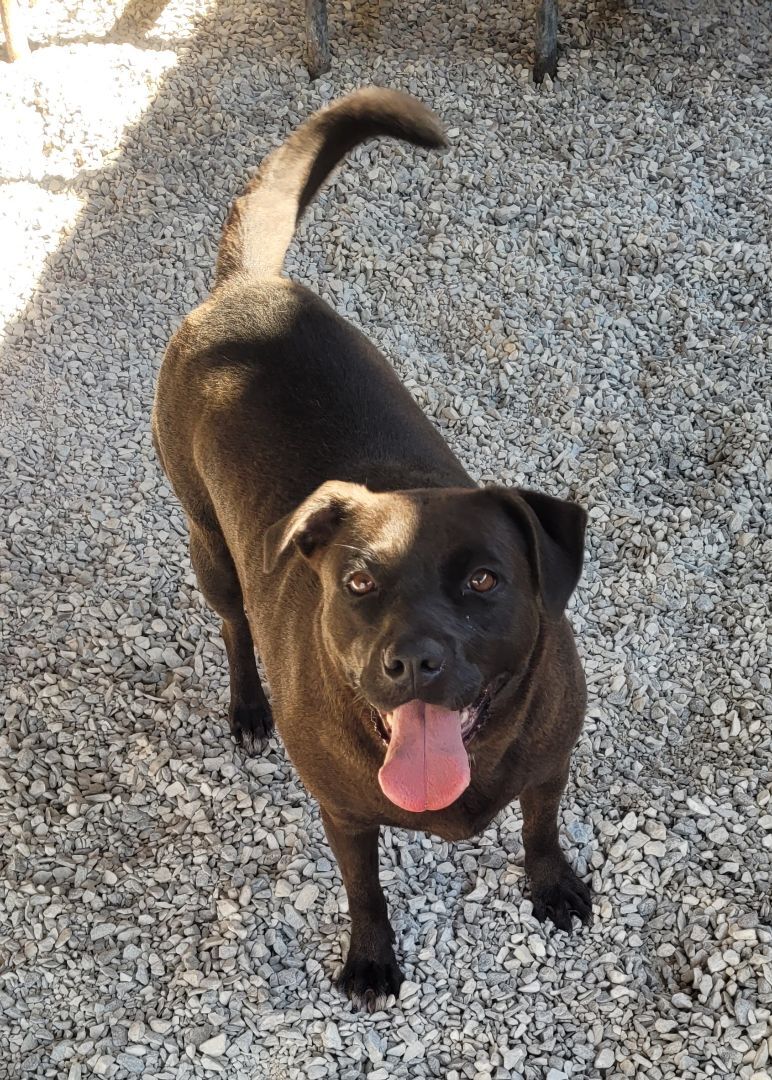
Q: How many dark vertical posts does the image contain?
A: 2